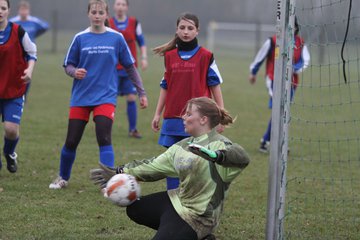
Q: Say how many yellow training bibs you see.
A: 0